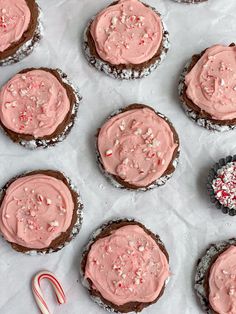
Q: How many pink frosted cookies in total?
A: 8